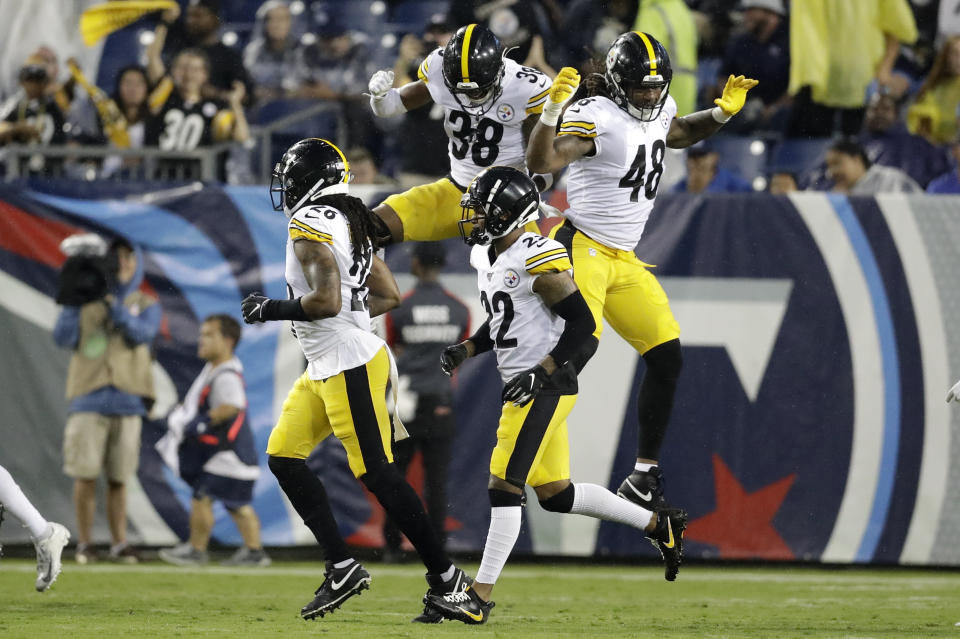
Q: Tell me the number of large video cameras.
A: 1